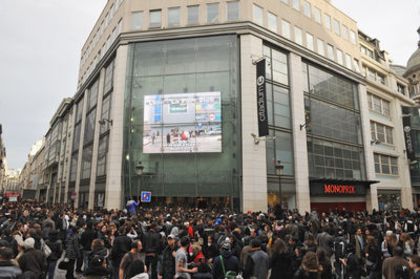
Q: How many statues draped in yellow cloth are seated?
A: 0